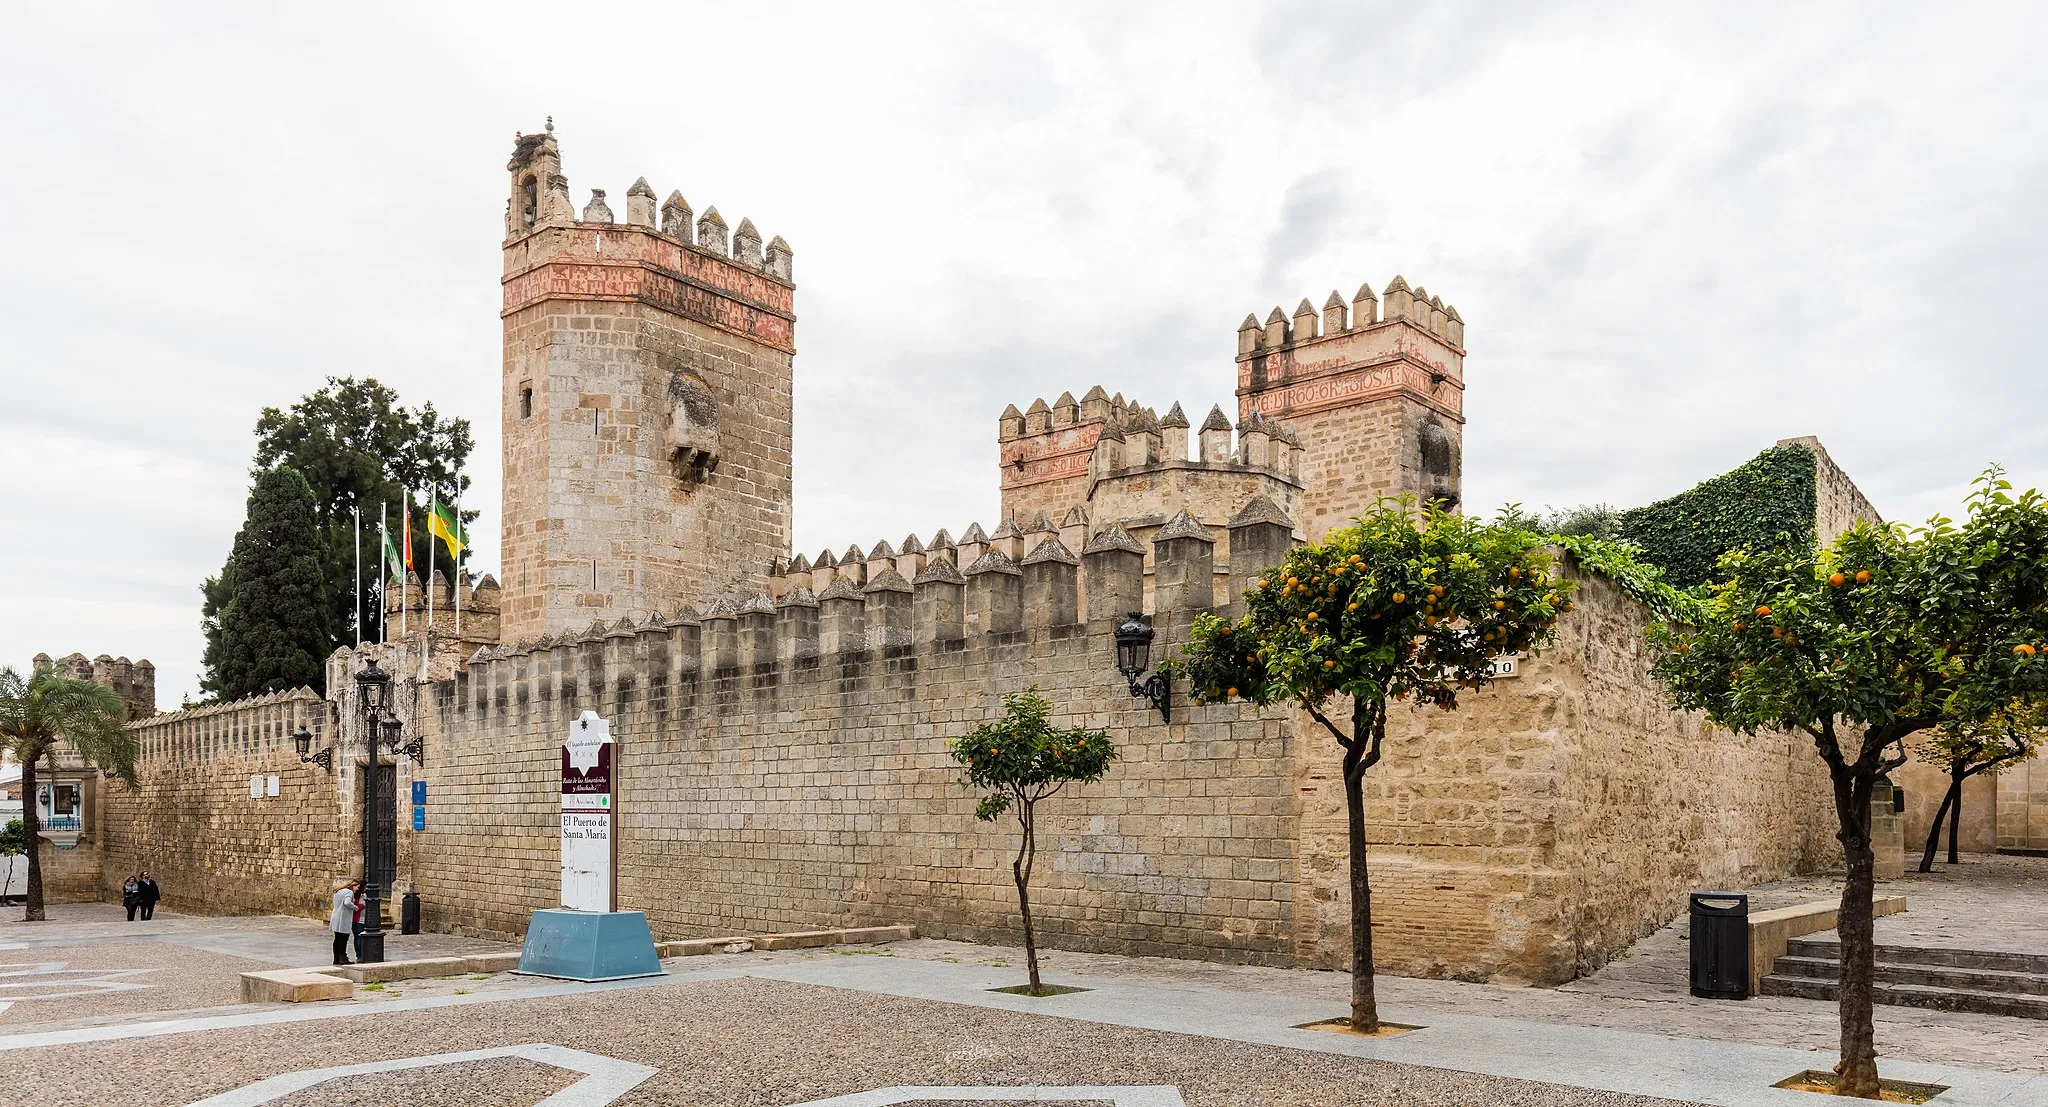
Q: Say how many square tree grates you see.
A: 3